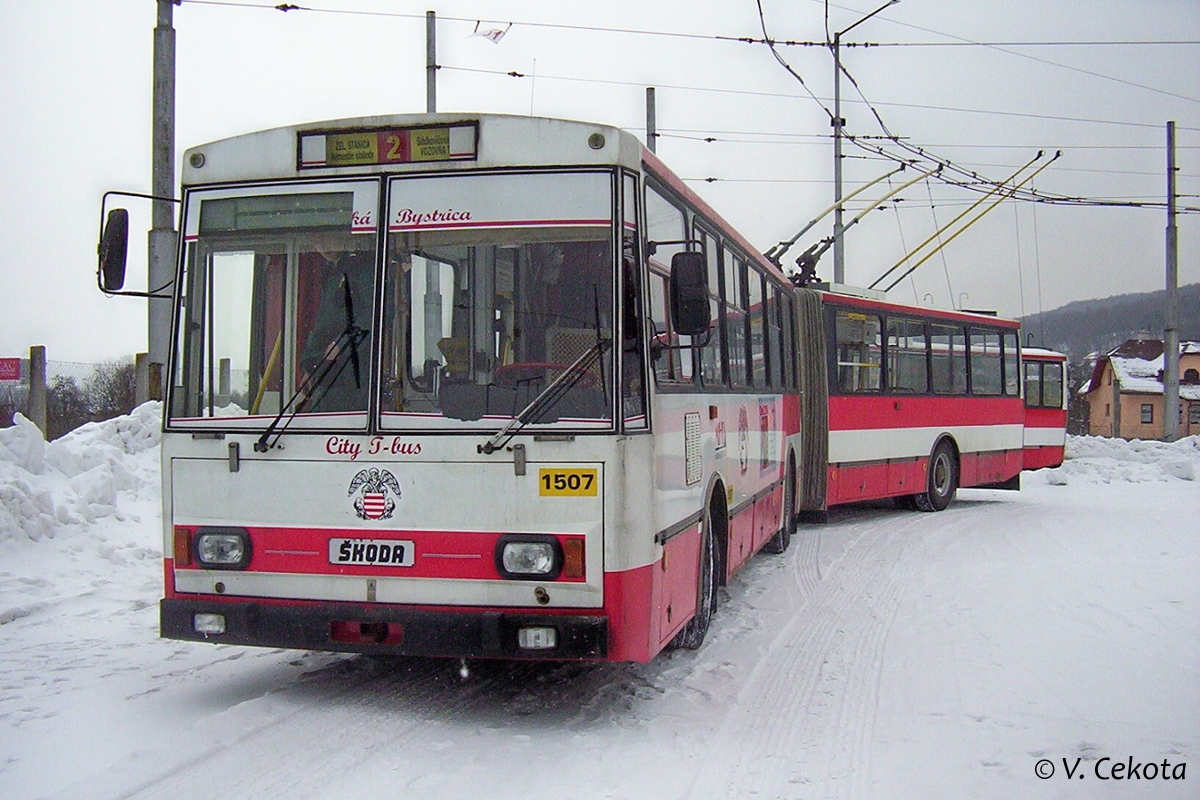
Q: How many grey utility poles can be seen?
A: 5